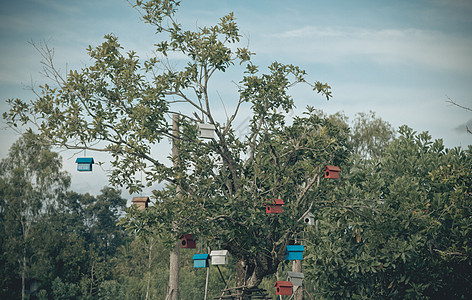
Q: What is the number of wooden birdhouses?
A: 12